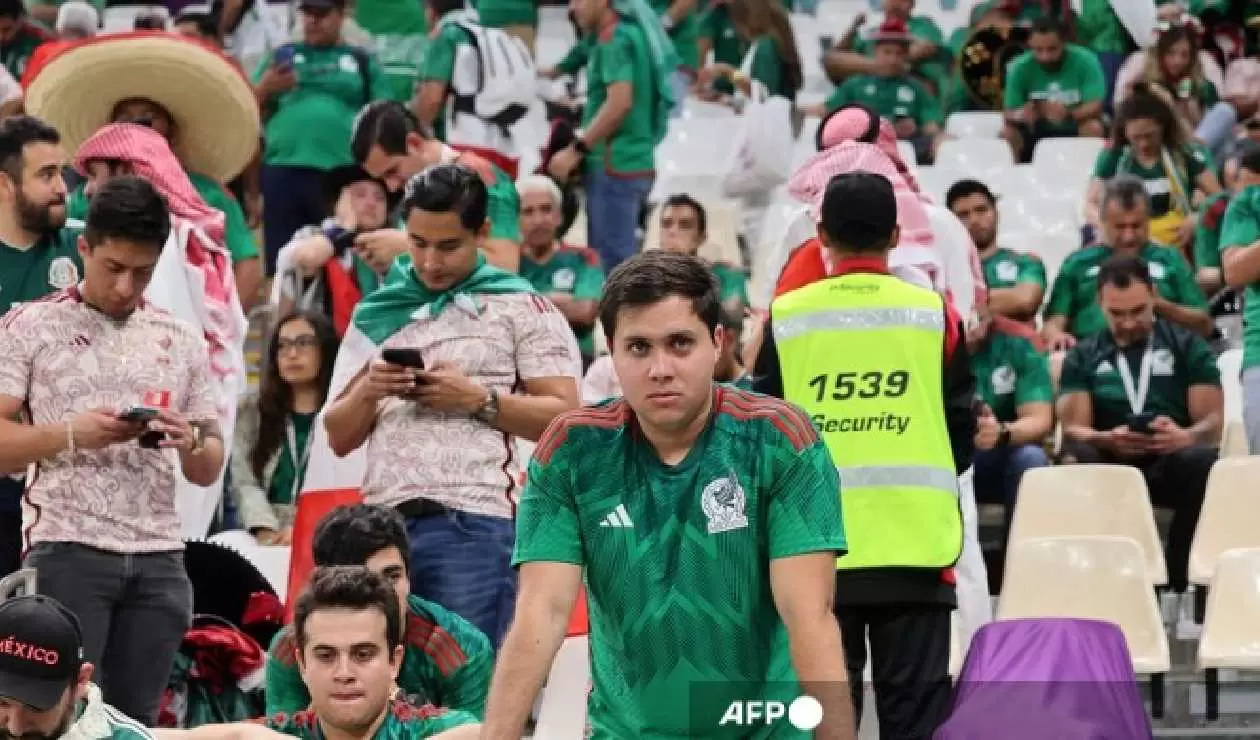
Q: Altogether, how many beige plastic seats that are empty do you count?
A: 4